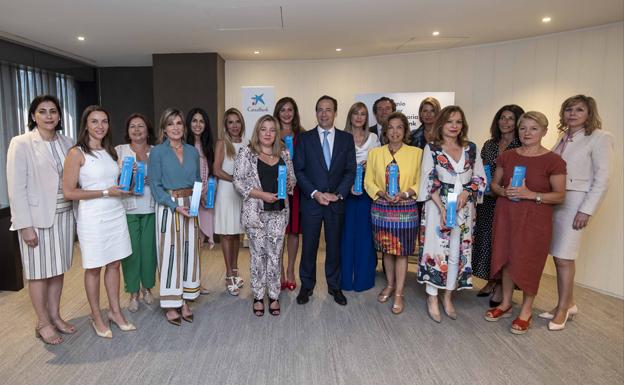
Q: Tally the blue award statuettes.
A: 11